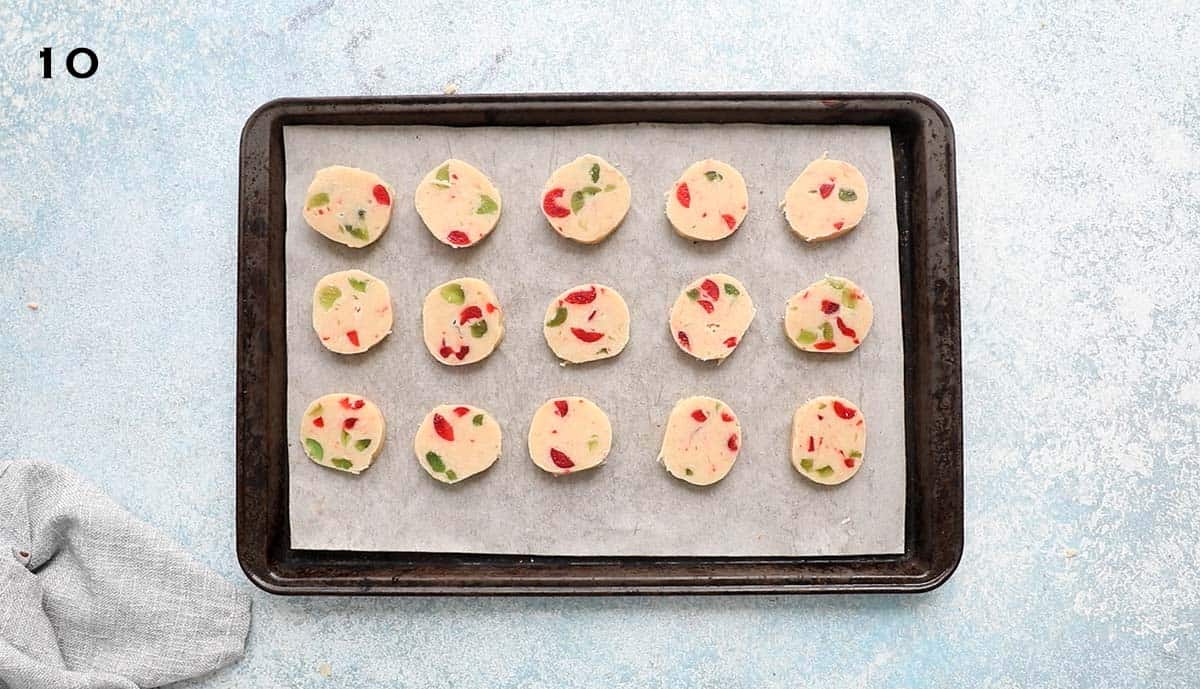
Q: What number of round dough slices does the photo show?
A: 15